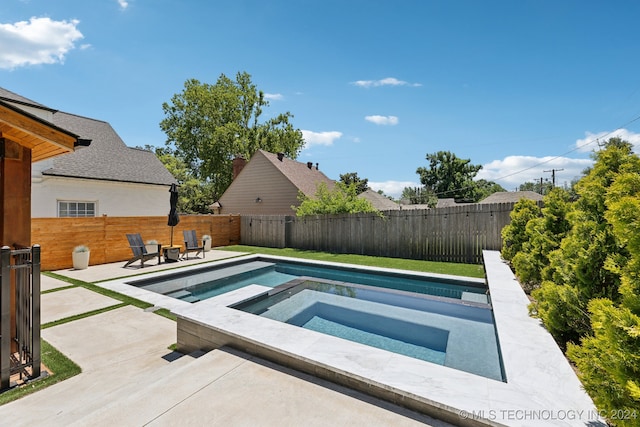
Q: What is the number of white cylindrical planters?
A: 3